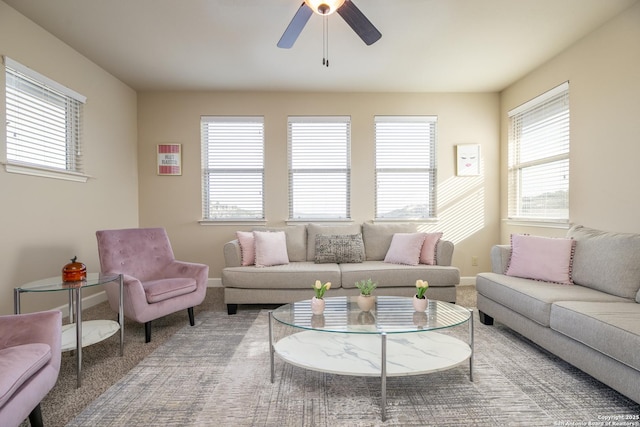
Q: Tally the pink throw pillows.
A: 5